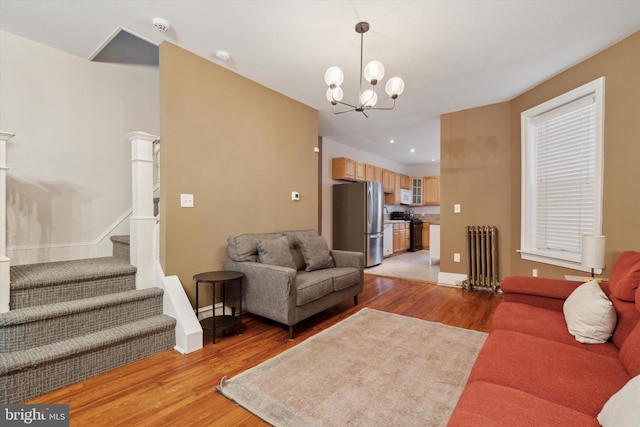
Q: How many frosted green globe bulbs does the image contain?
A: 0